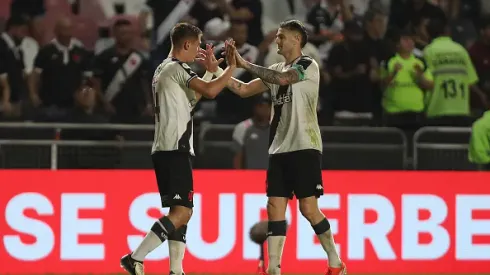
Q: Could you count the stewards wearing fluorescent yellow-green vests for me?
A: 3